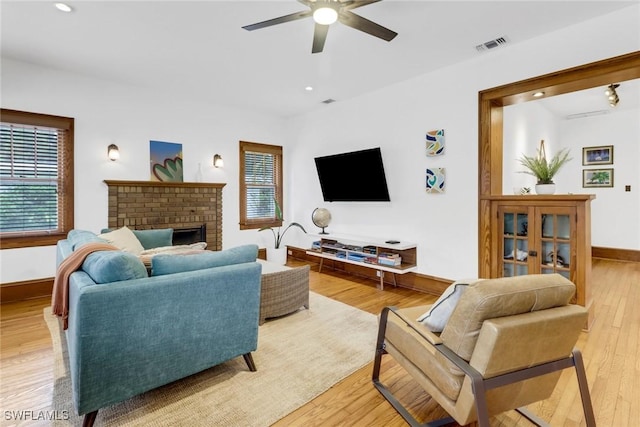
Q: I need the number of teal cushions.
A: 4